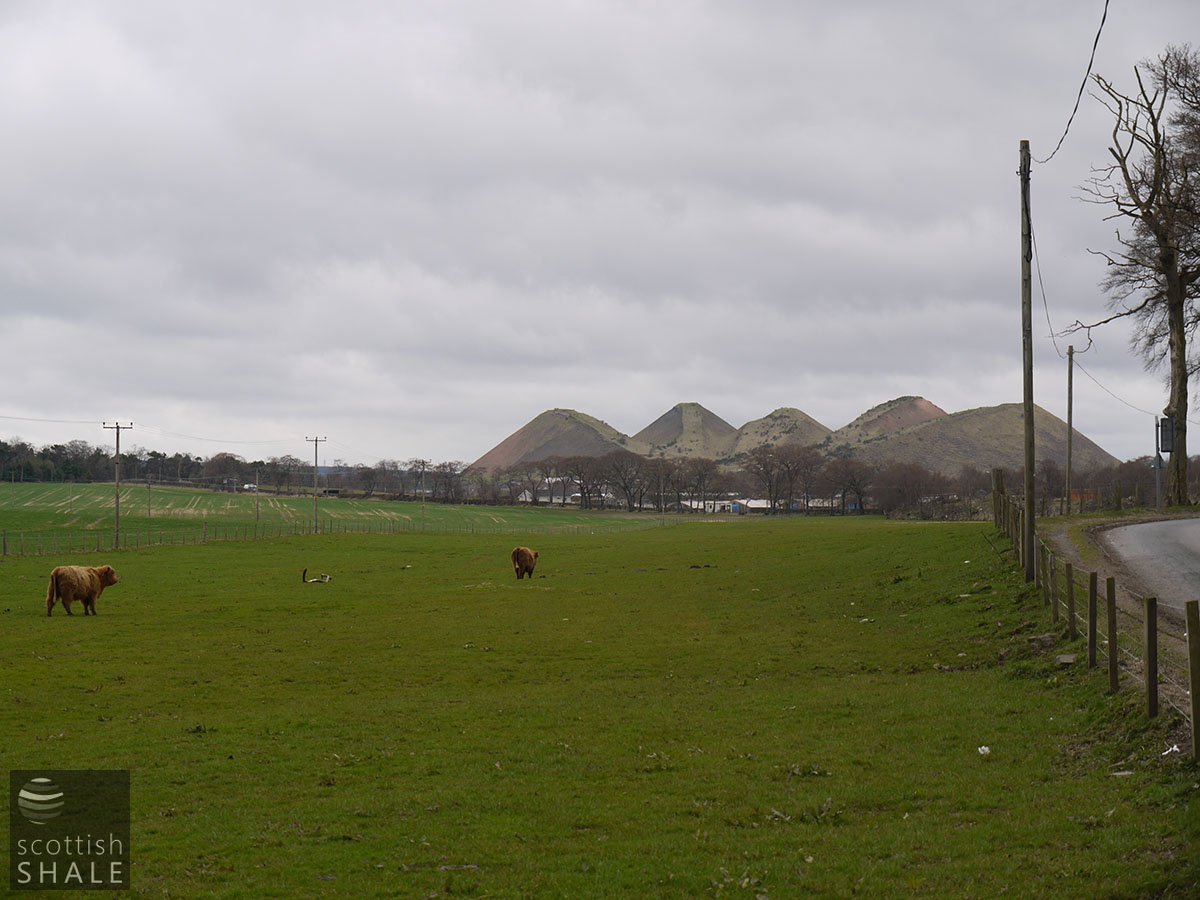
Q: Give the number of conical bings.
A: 5